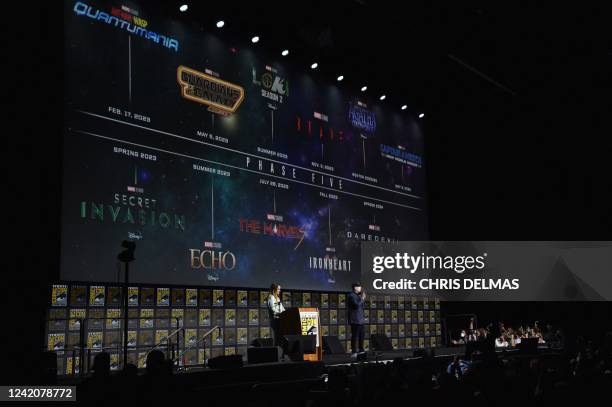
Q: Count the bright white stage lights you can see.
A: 10